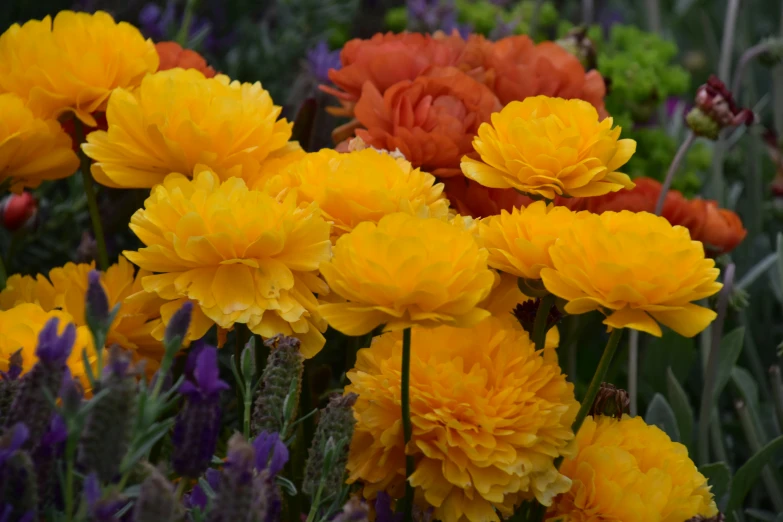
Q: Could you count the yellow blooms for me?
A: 13